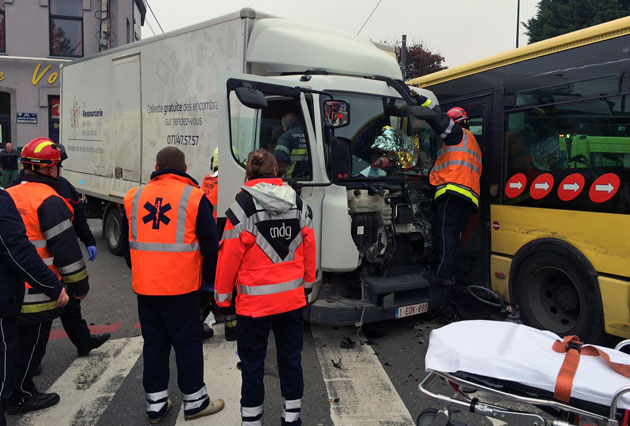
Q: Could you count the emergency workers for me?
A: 8